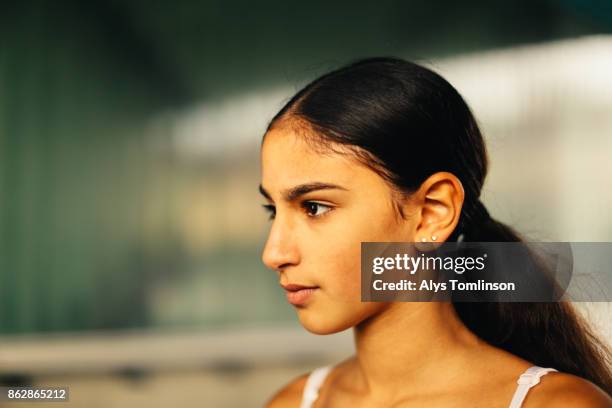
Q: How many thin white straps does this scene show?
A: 2